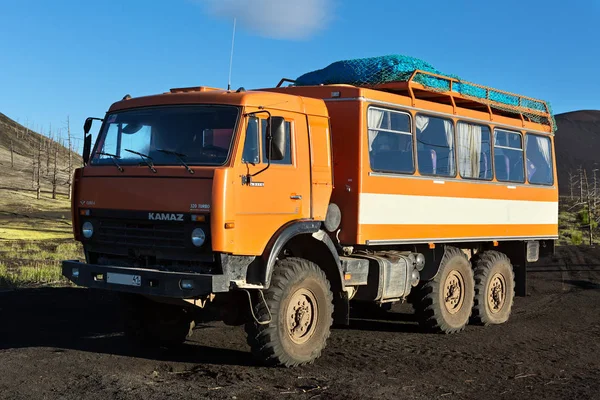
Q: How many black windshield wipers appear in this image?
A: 3